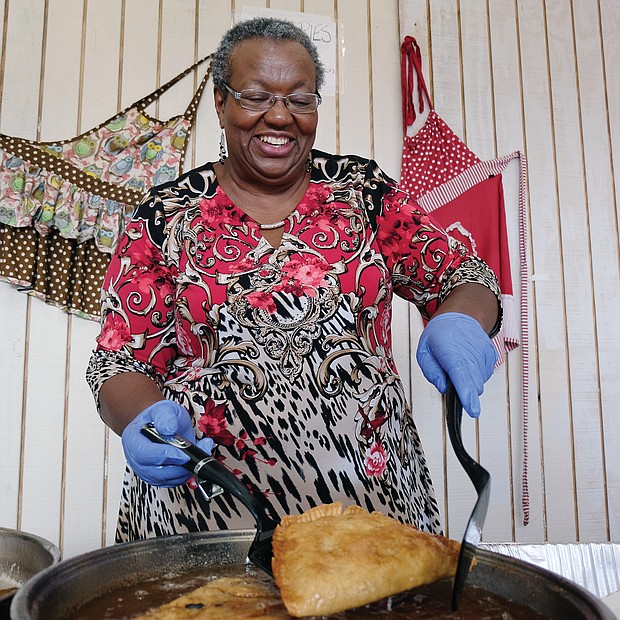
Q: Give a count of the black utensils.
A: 2